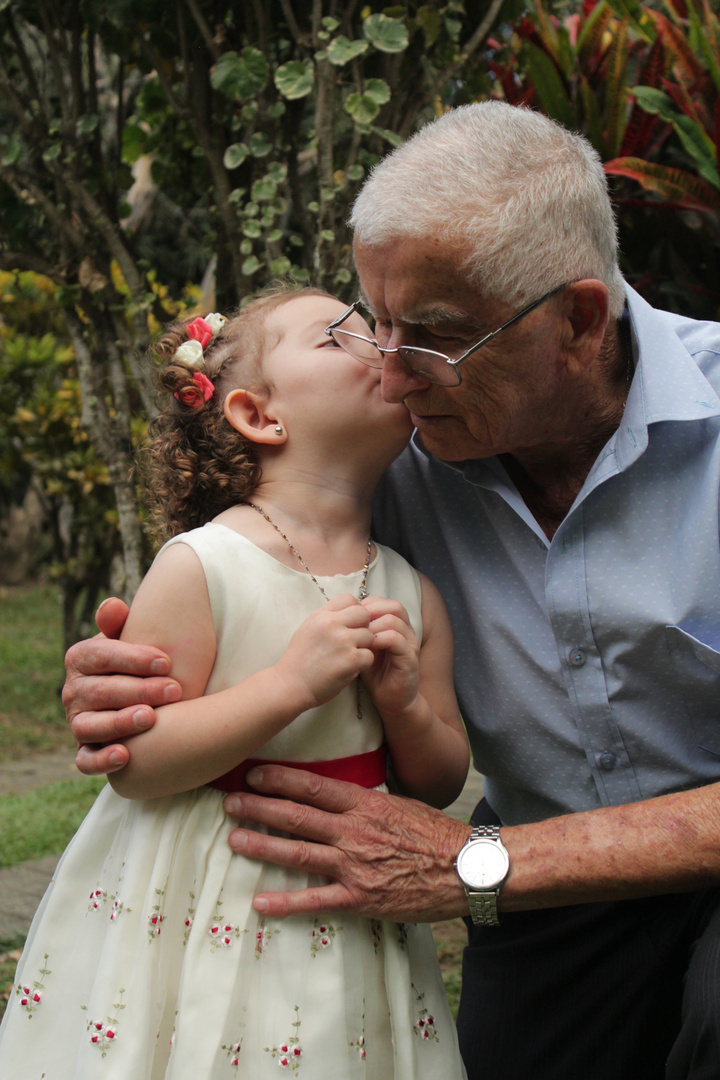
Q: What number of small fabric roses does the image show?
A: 4